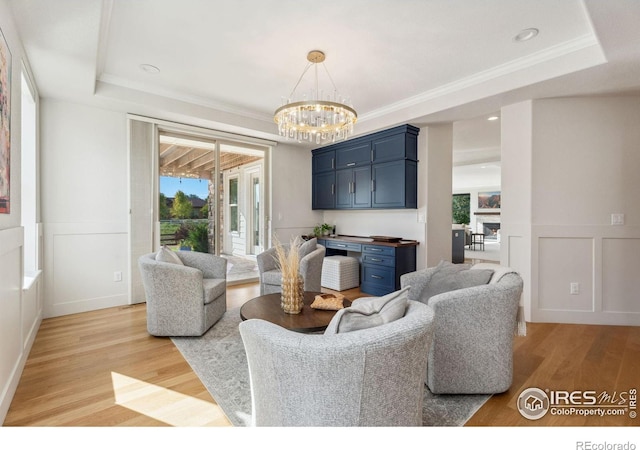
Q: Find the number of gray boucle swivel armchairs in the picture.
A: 4